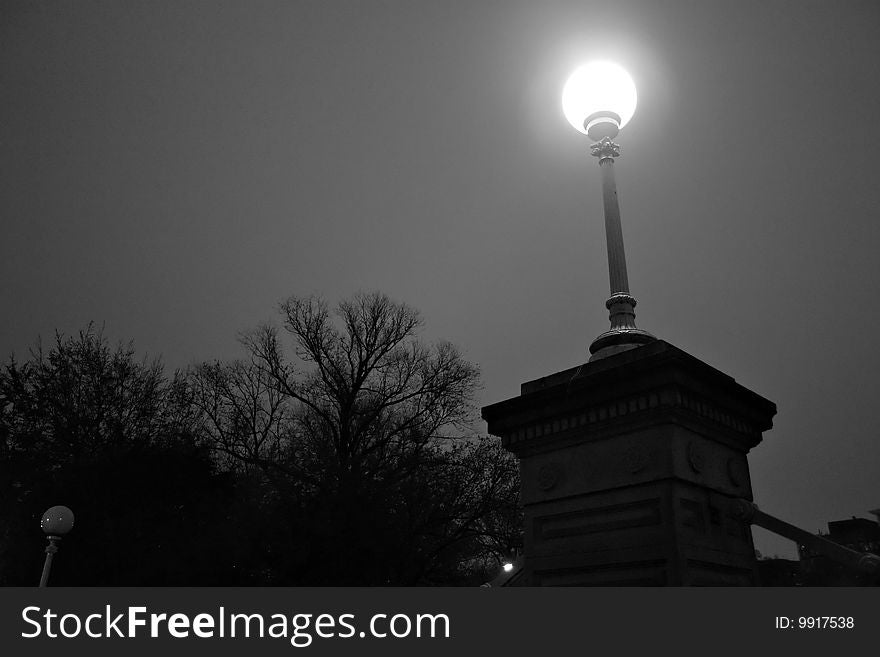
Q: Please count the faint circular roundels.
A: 4